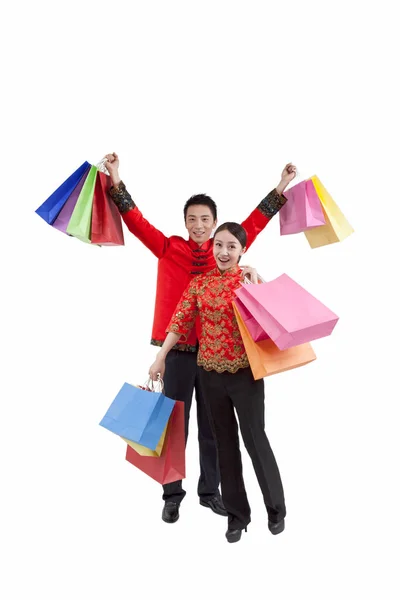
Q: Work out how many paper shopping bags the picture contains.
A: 12